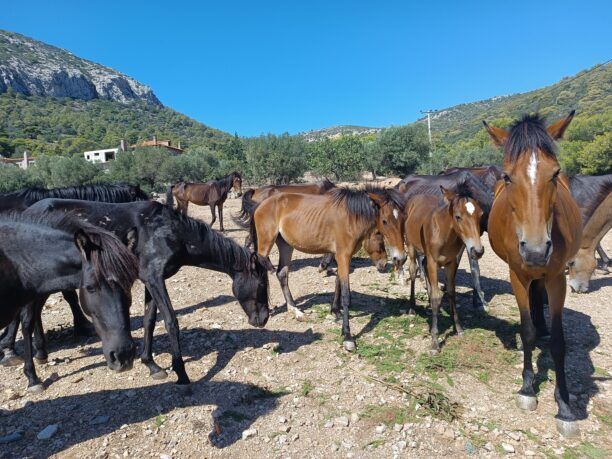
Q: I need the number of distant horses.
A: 1